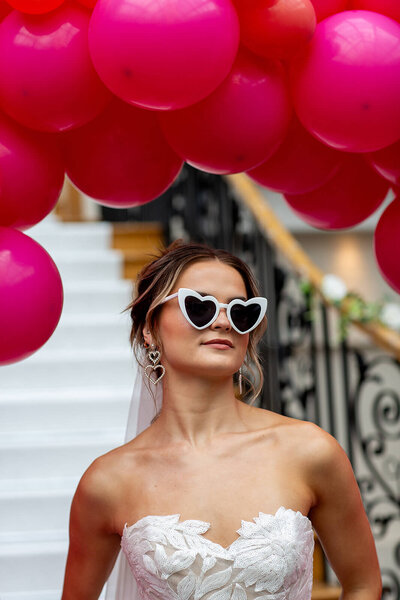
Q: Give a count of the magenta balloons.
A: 11